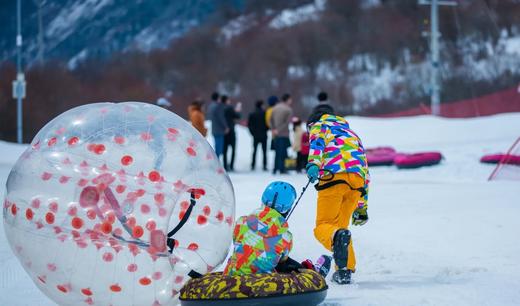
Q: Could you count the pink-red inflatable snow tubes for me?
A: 3